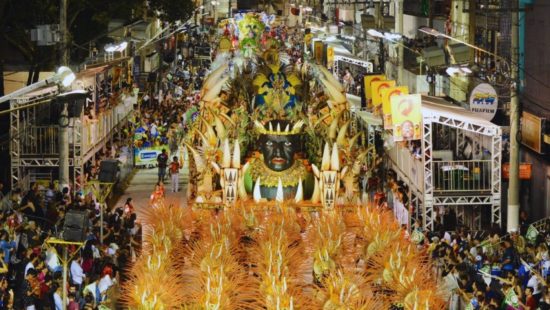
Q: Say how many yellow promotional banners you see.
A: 4